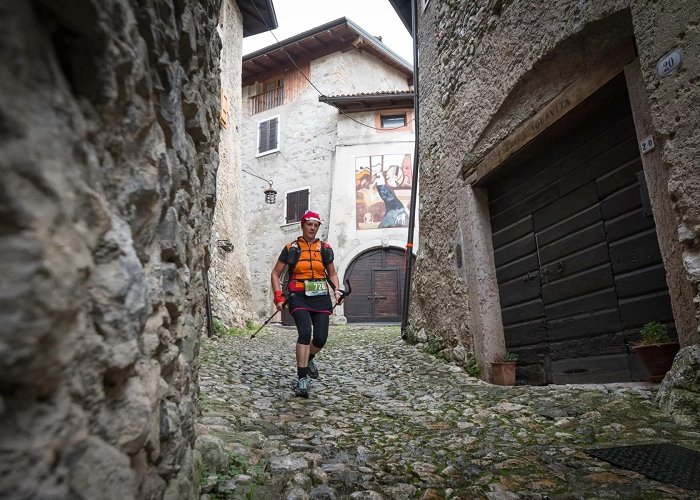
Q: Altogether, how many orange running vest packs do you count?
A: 1